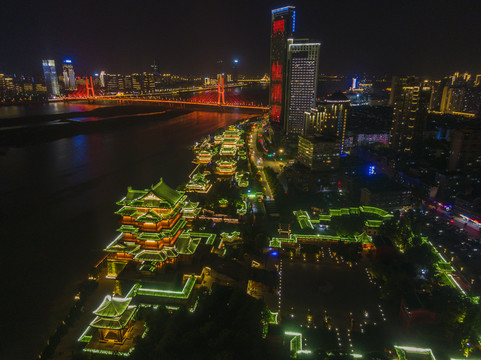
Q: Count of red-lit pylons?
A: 2